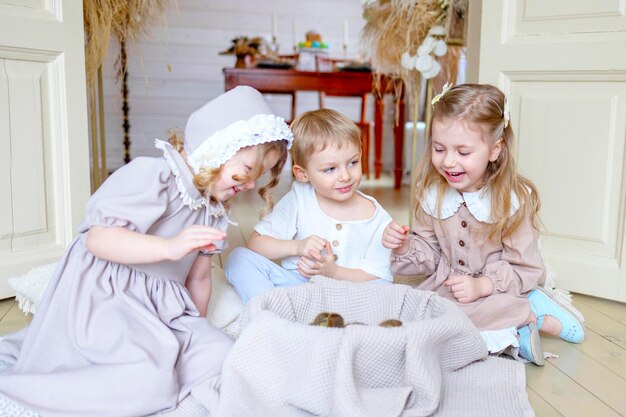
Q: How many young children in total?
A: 3